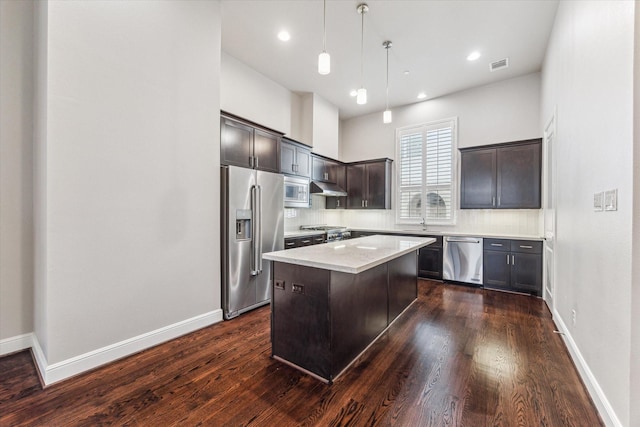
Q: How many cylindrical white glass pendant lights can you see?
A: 3